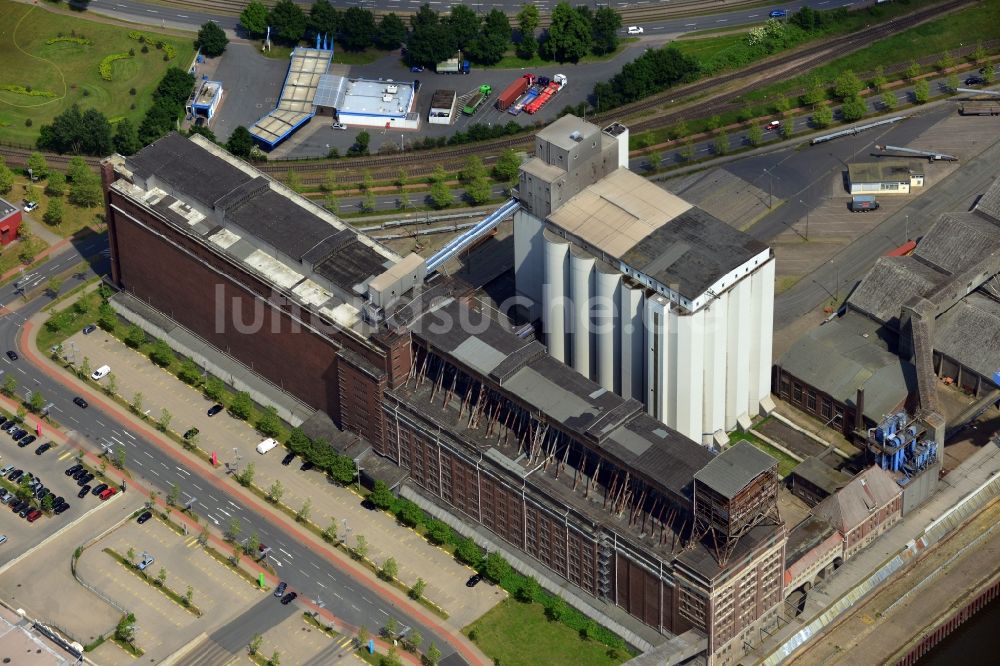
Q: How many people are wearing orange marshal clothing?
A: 0